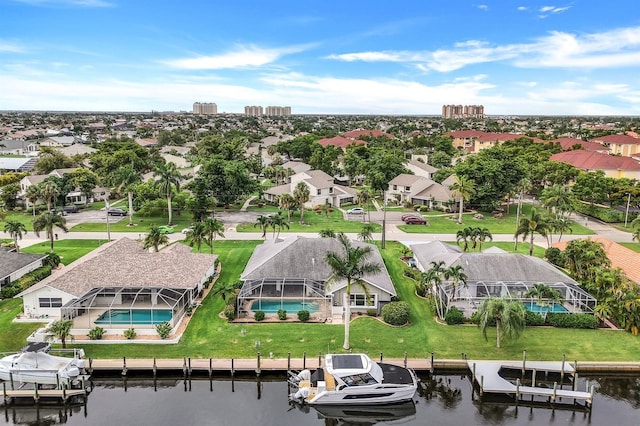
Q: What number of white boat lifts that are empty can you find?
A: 1